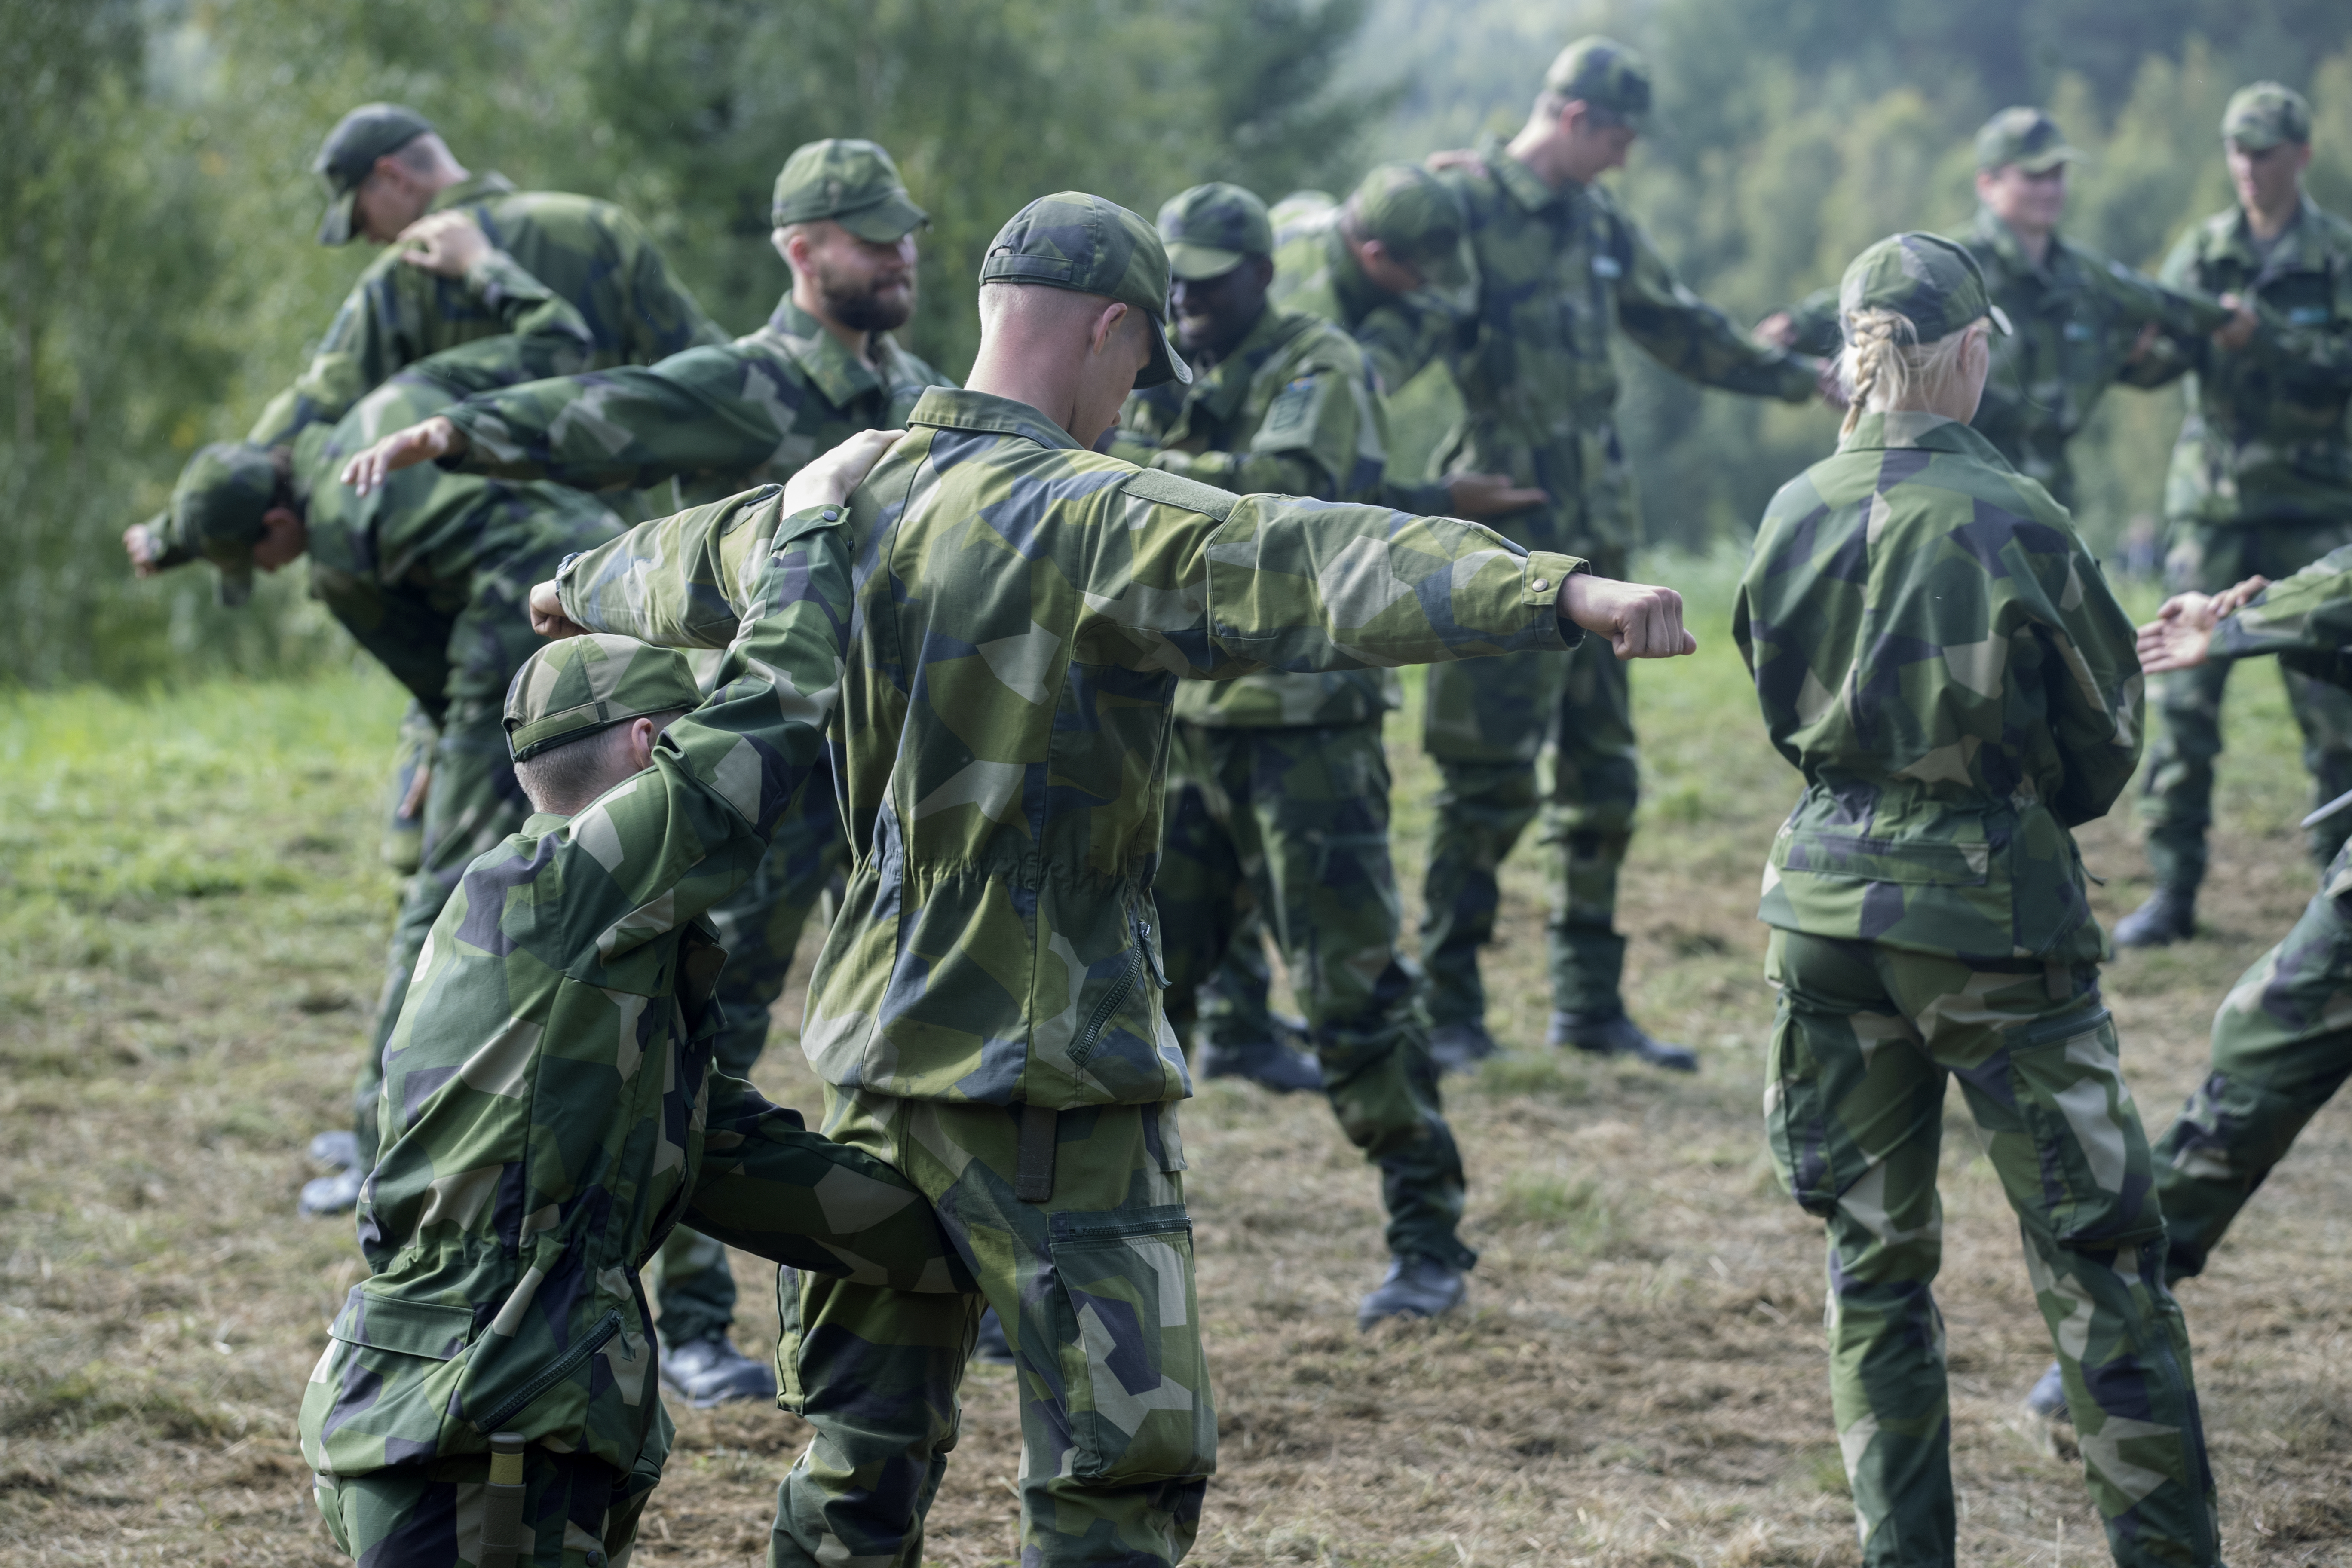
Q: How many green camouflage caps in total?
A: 11